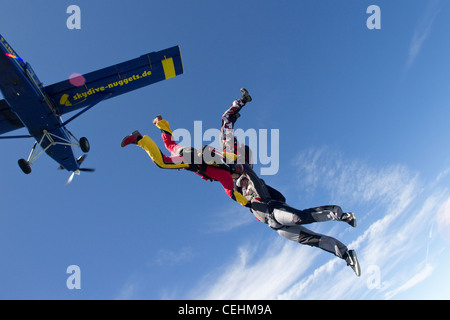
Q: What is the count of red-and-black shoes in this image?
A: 2